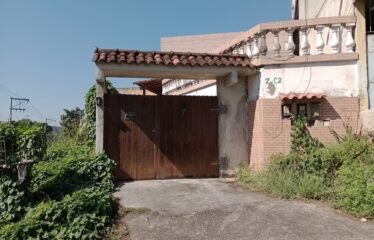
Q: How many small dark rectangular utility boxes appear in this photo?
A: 3